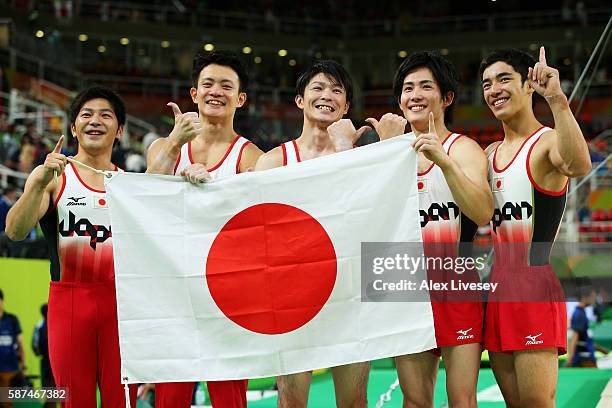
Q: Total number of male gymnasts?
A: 5